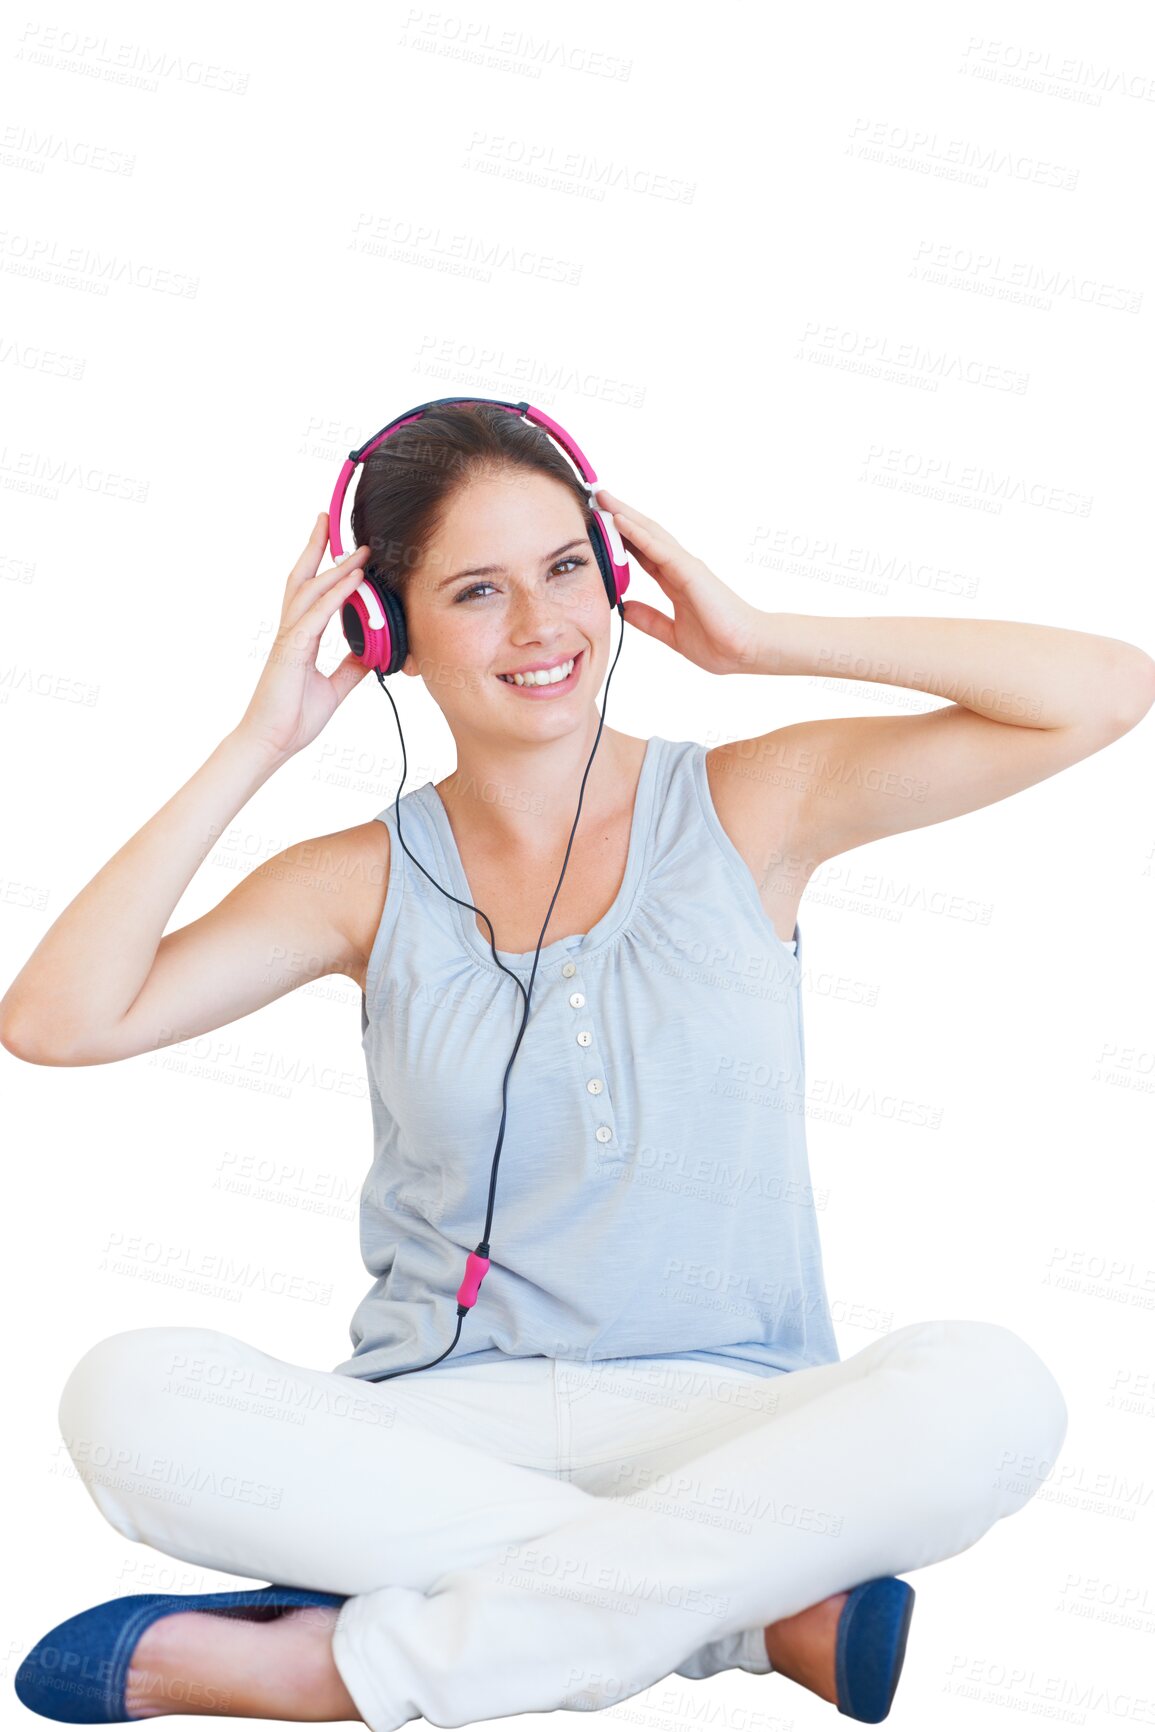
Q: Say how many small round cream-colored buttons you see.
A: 5